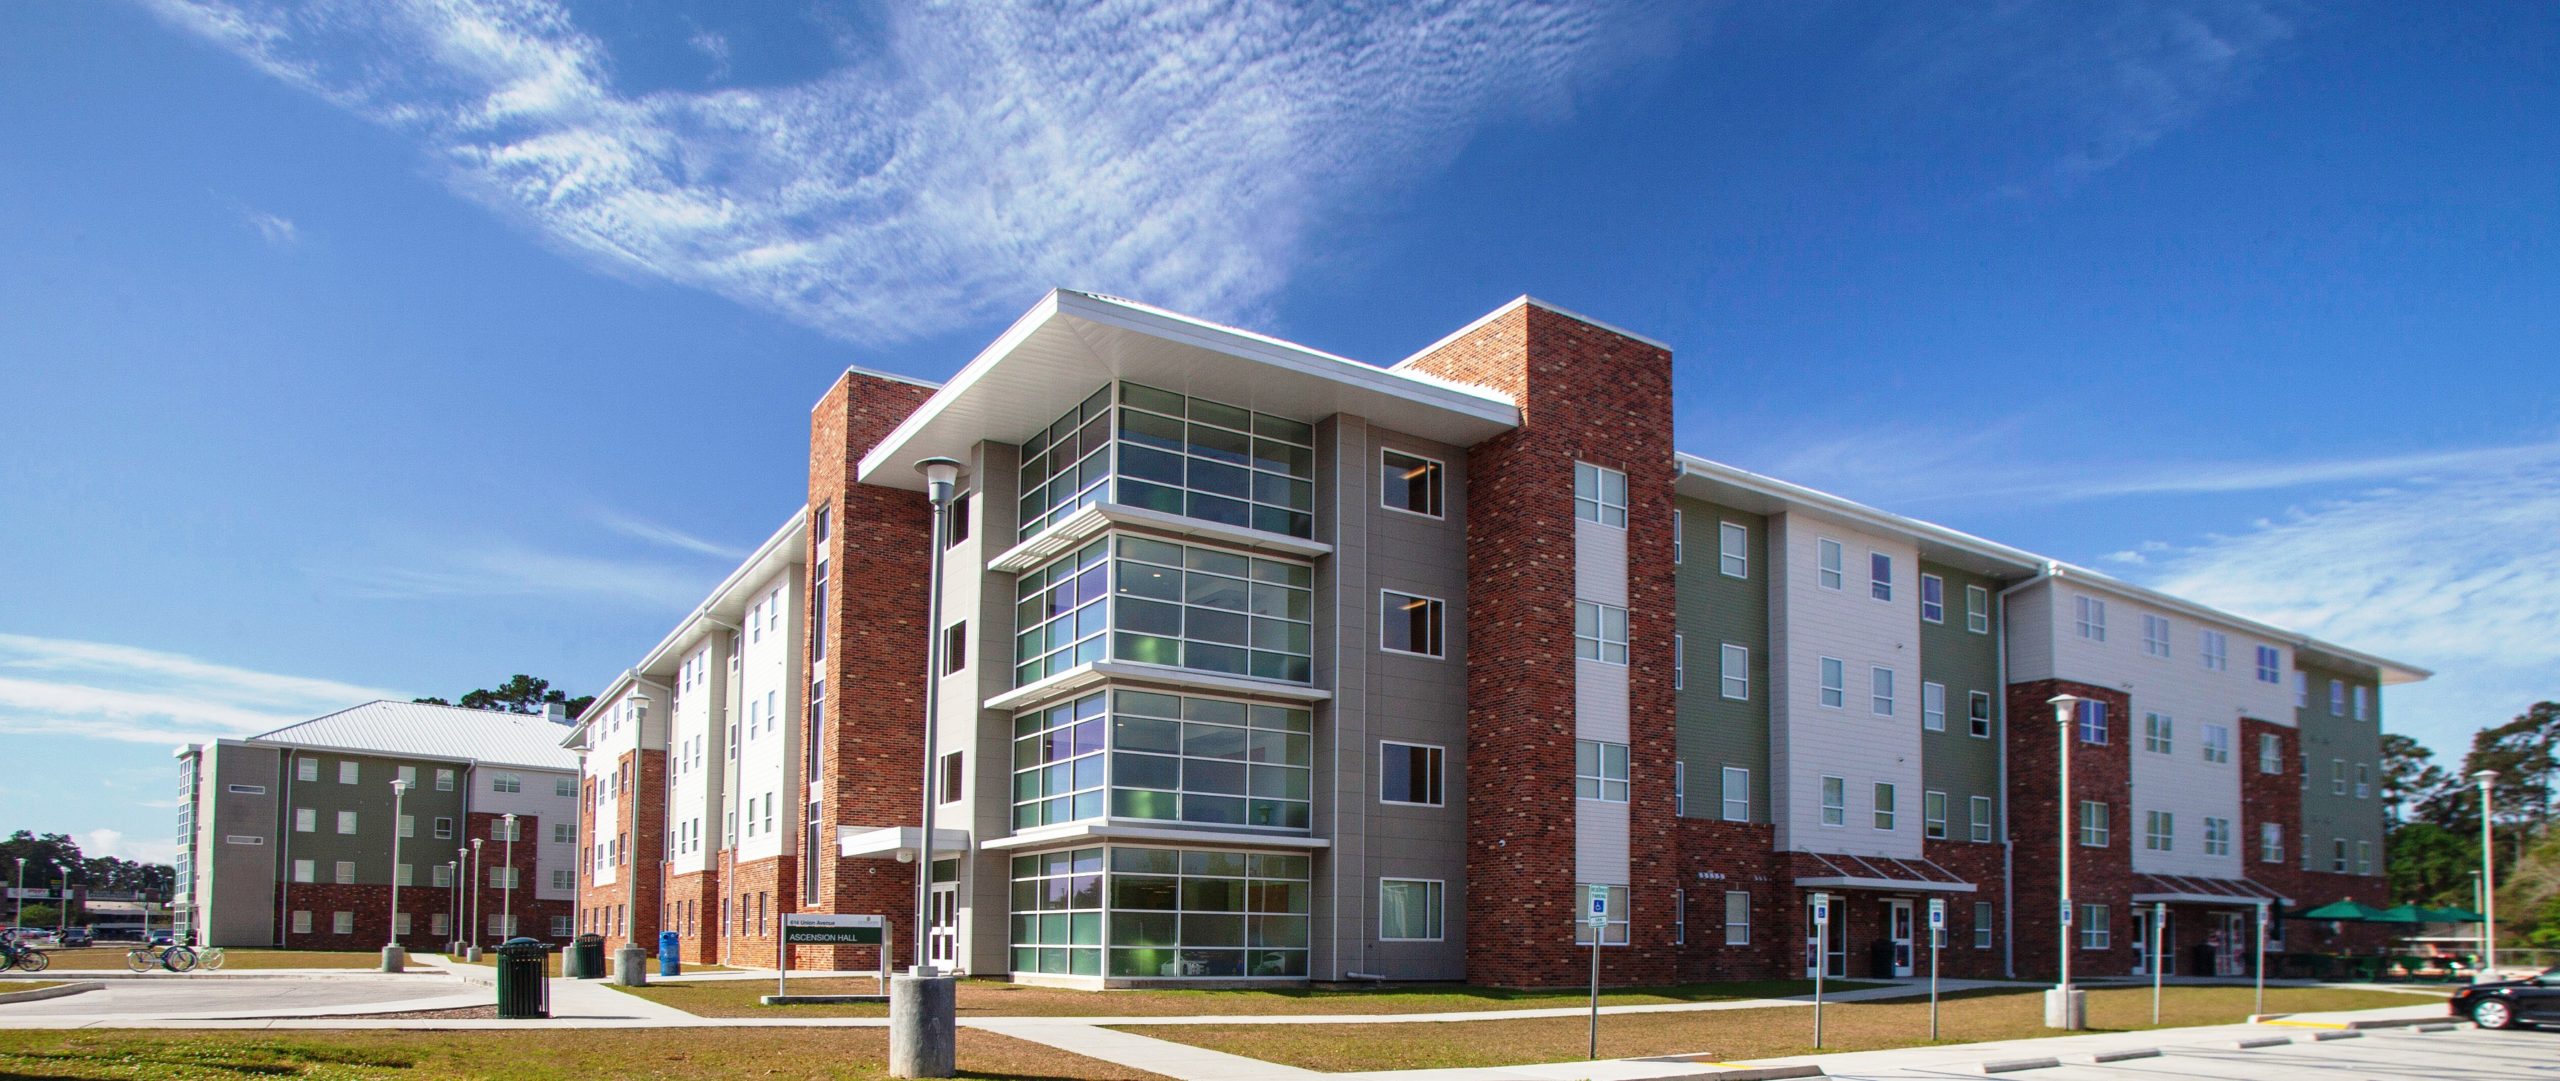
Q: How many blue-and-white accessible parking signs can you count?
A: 6